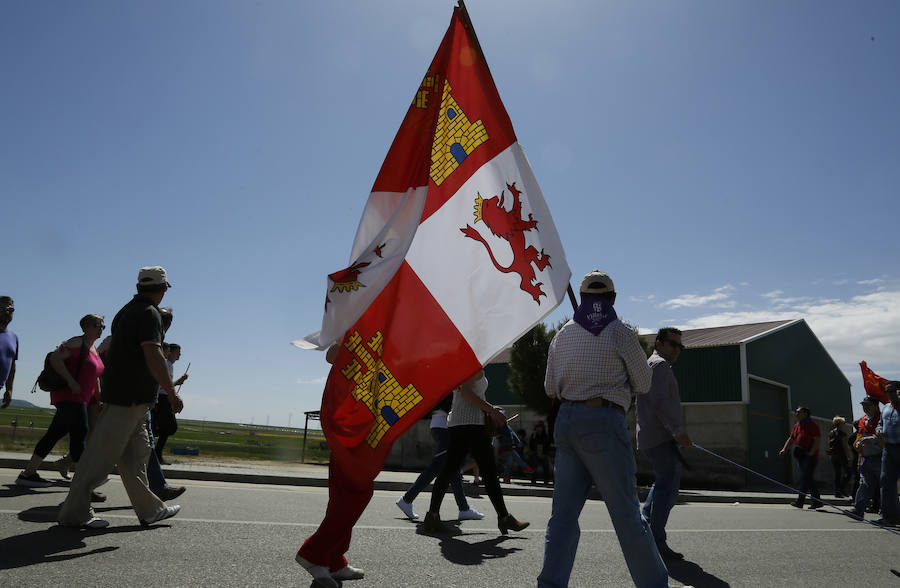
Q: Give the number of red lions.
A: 2